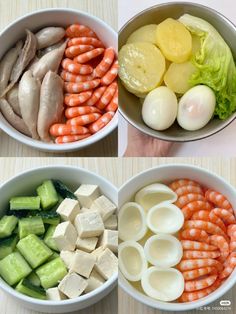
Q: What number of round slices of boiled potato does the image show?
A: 4